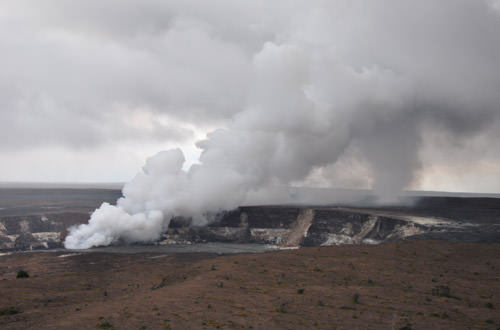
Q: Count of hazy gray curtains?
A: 1